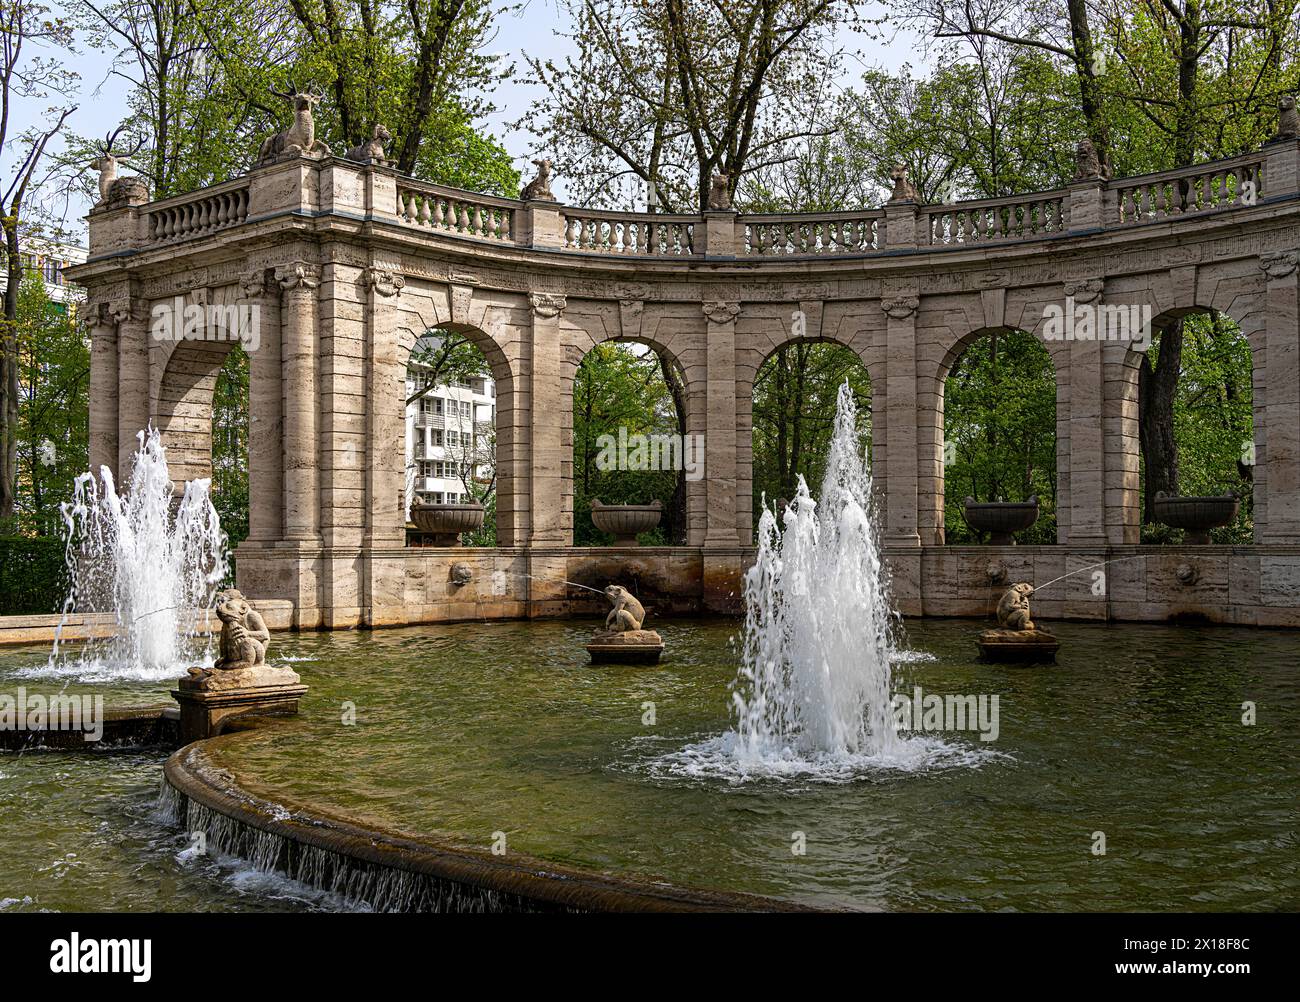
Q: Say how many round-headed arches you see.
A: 6